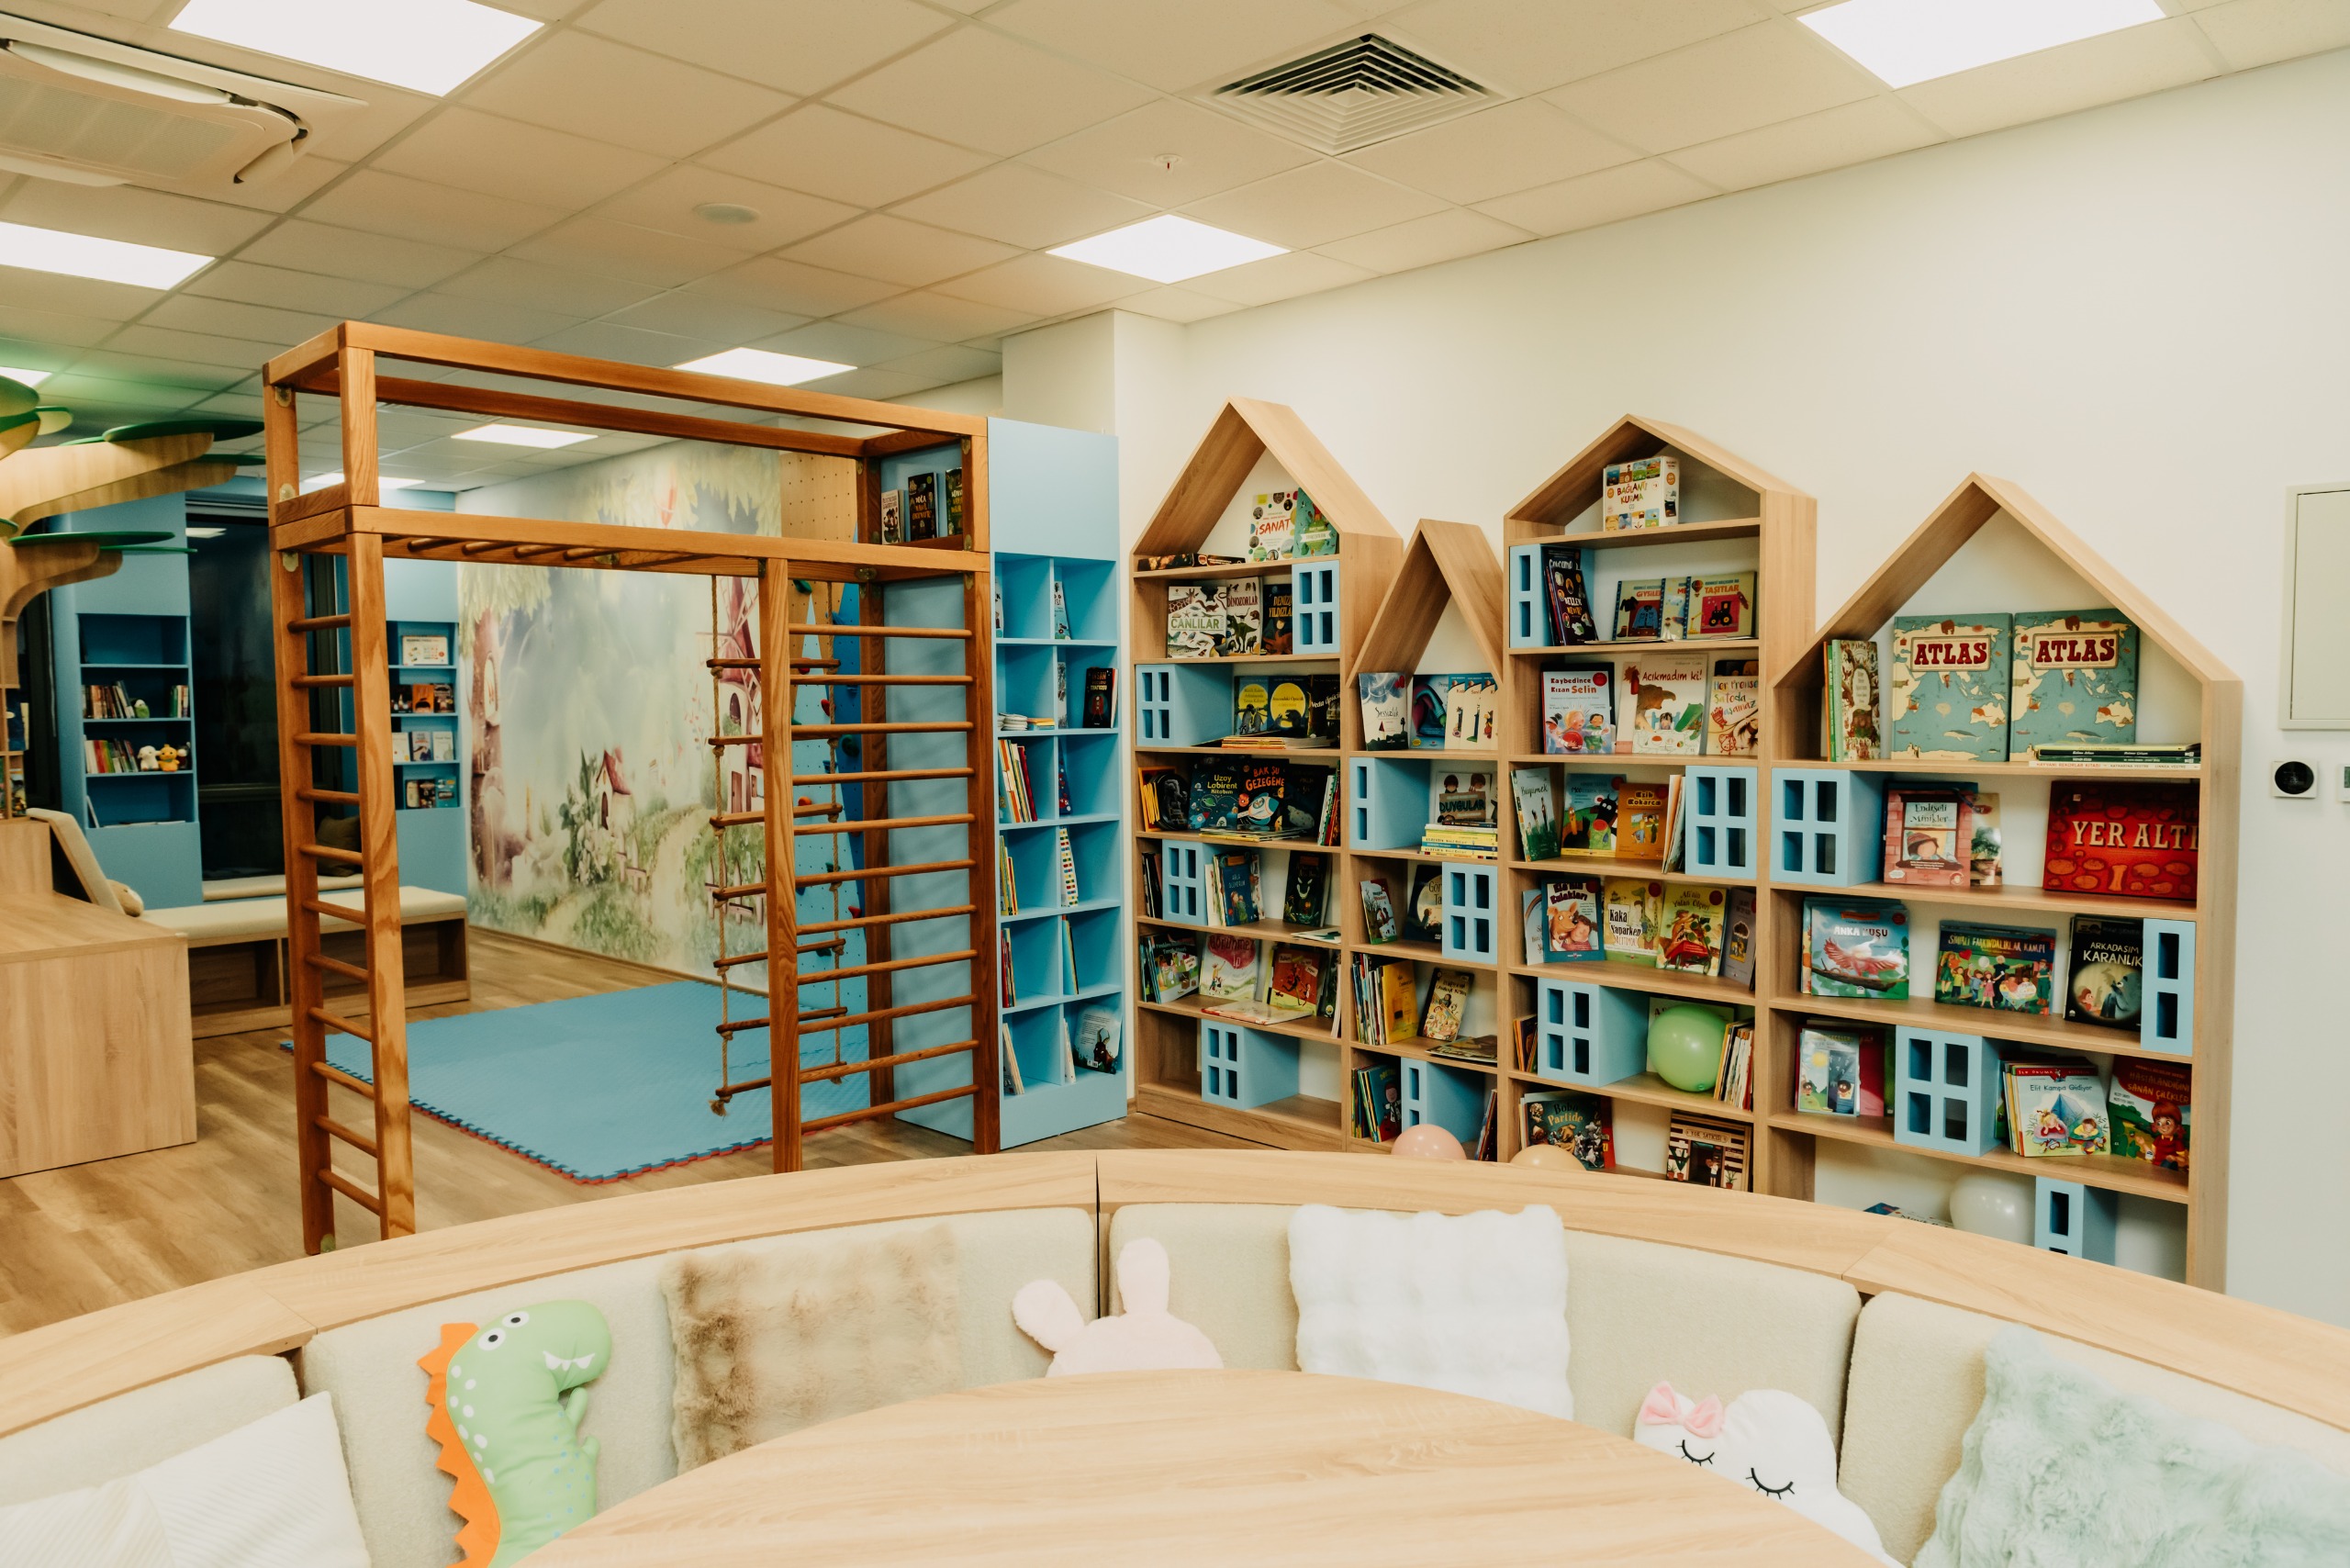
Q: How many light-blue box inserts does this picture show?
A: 14